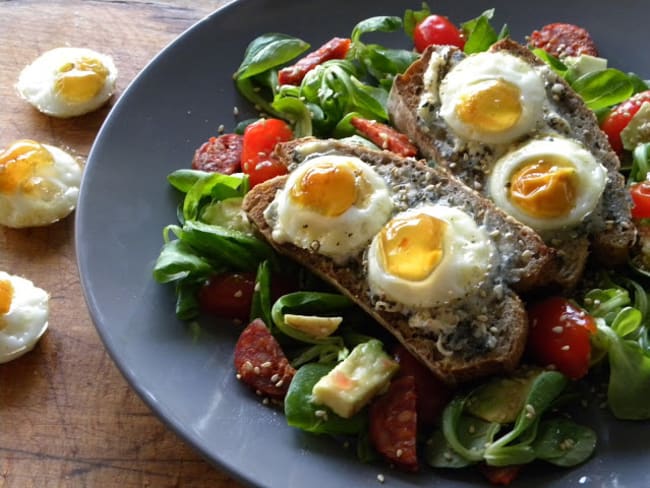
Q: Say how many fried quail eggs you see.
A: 7